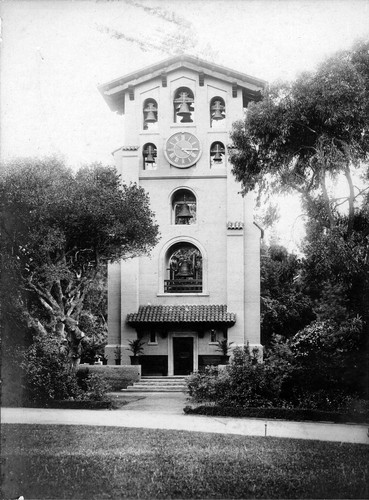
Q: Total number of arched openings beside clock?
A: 2